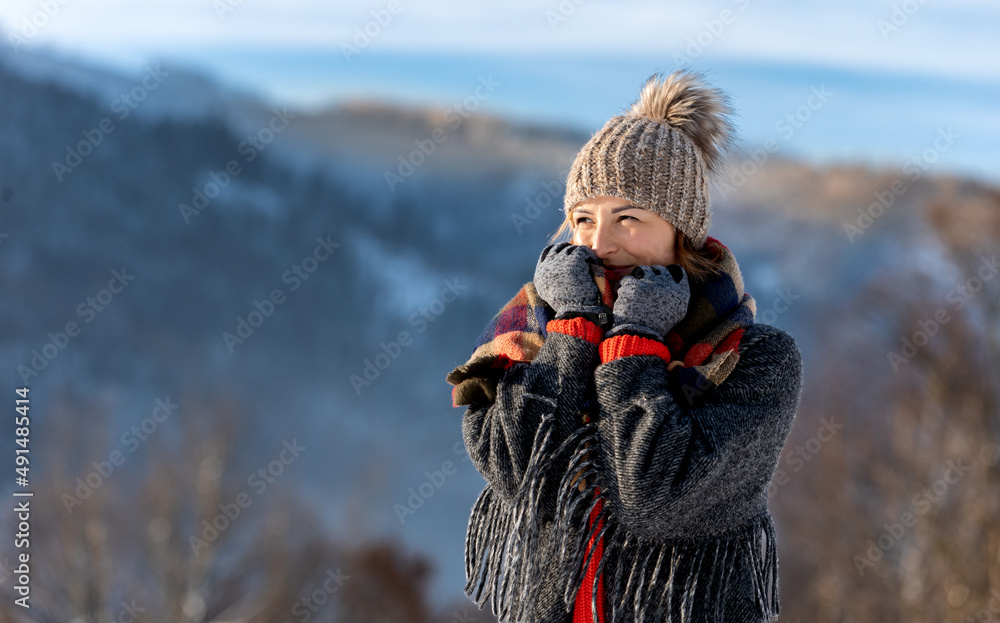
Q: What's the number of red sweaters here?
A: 1